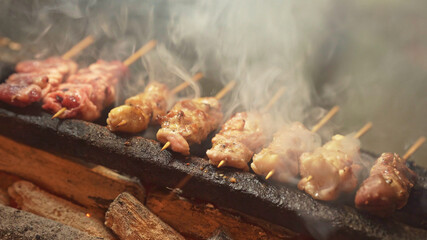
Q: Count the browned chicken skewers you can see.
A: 6